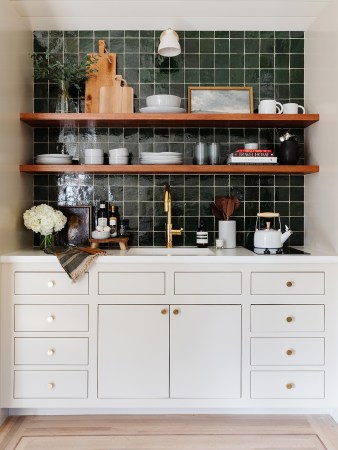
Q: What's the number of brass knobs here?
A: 10